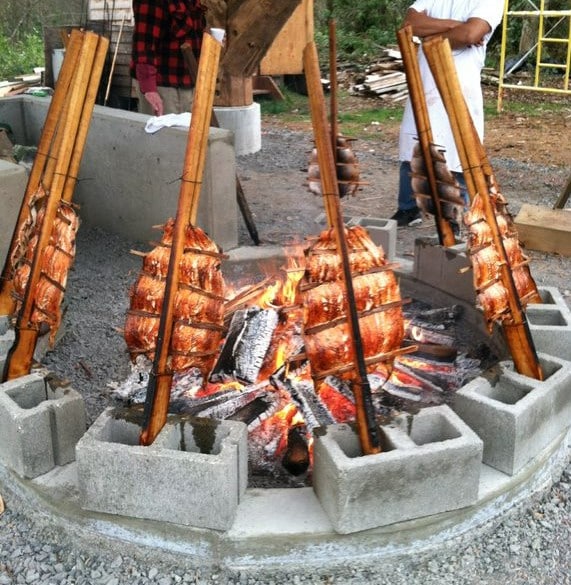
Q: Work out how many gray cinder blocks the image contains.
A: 8